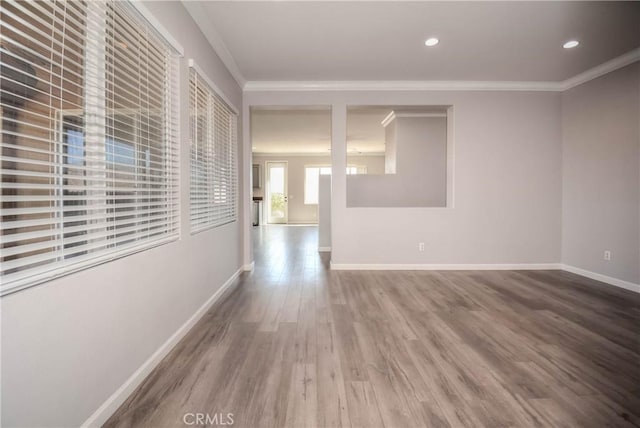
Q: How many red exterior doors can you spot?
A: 0